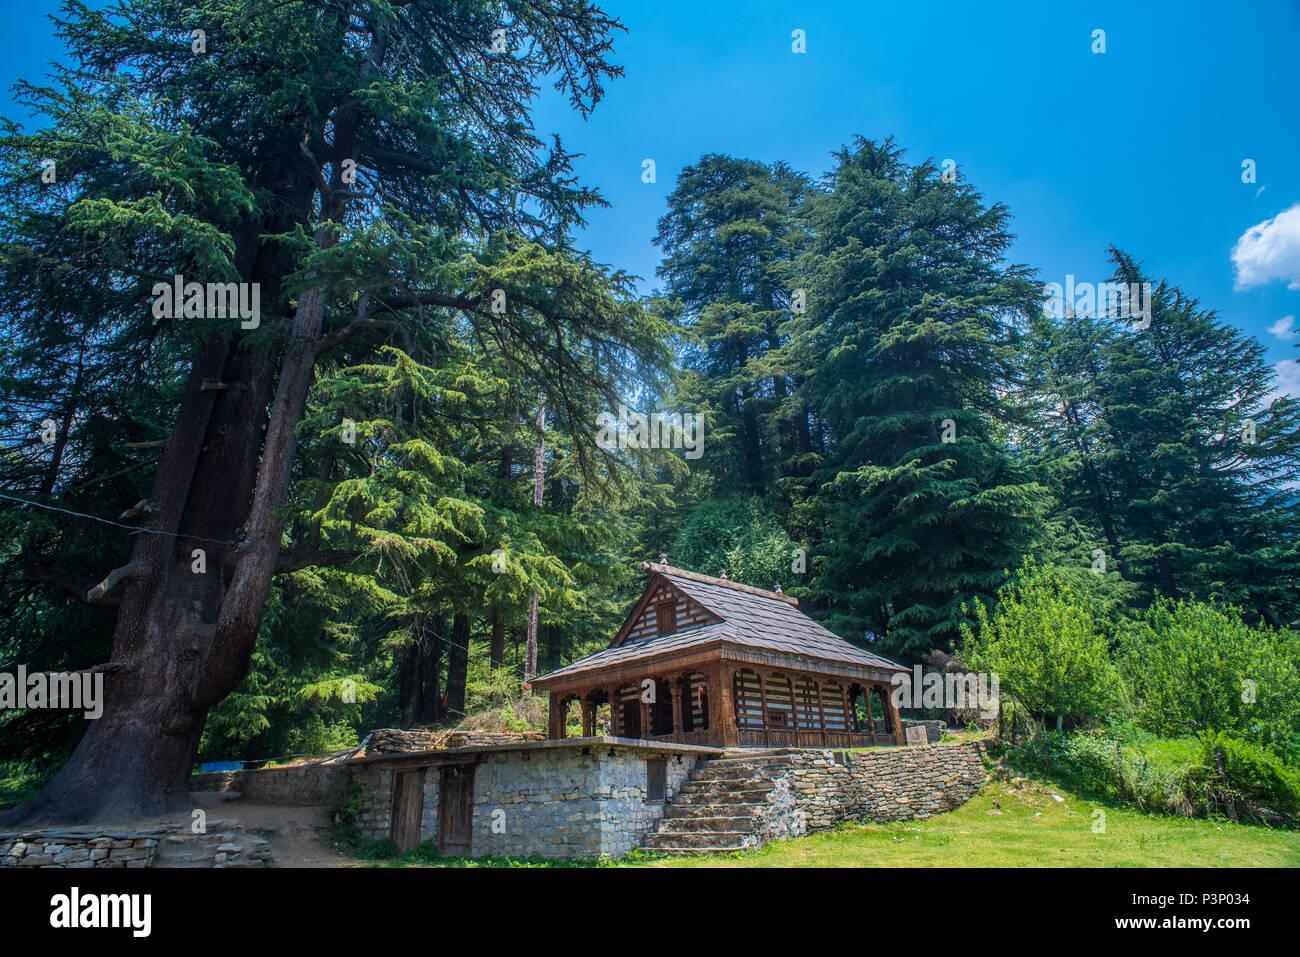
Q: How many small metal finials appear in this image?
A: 3